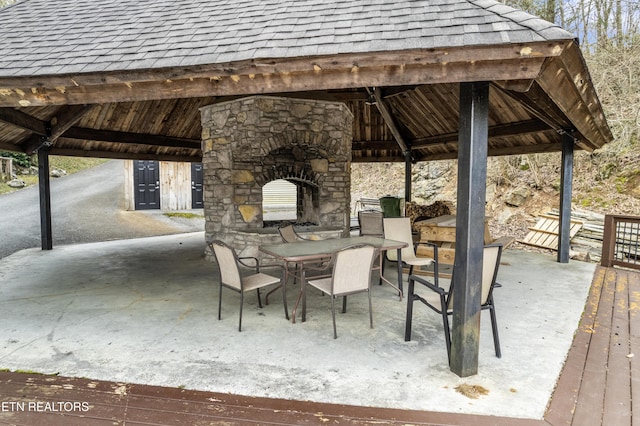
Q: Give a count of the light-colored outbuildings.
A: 1